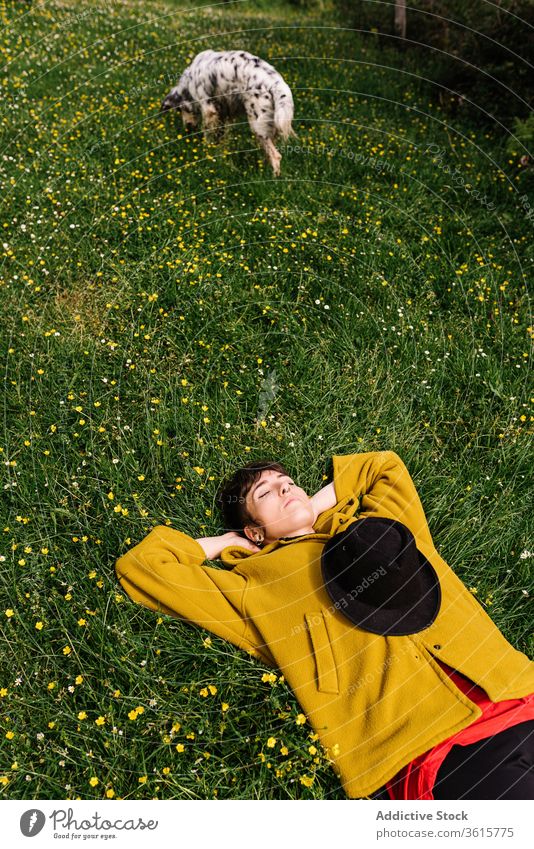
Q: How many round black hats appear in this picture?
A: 1